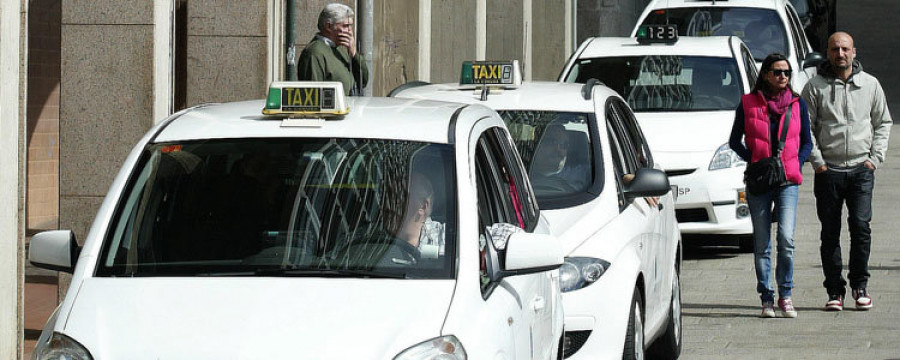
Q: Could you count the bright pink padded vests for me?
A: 1